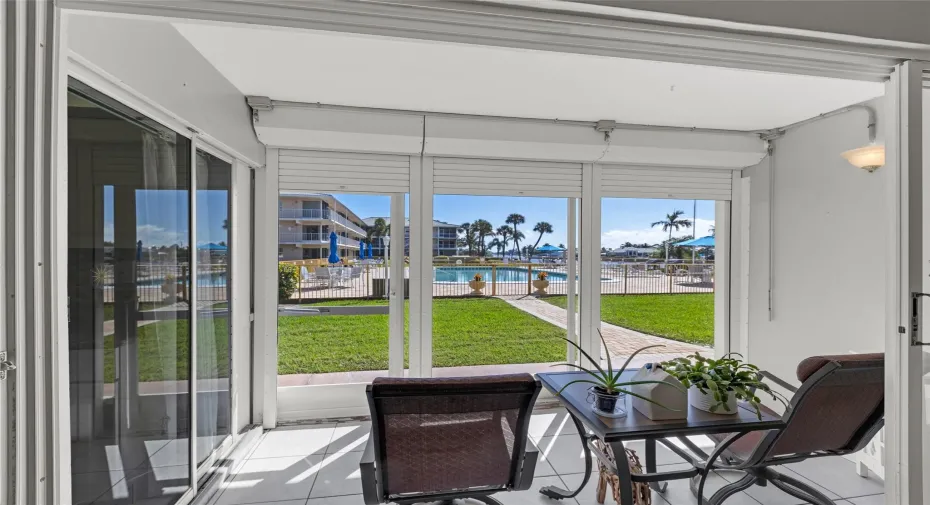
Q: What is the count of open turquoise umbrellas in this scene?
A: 2